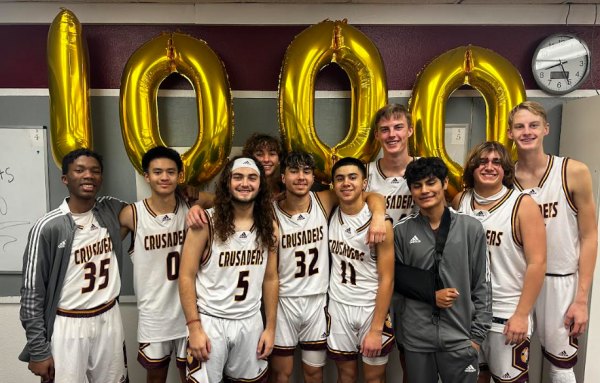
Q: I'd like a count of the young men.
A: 10